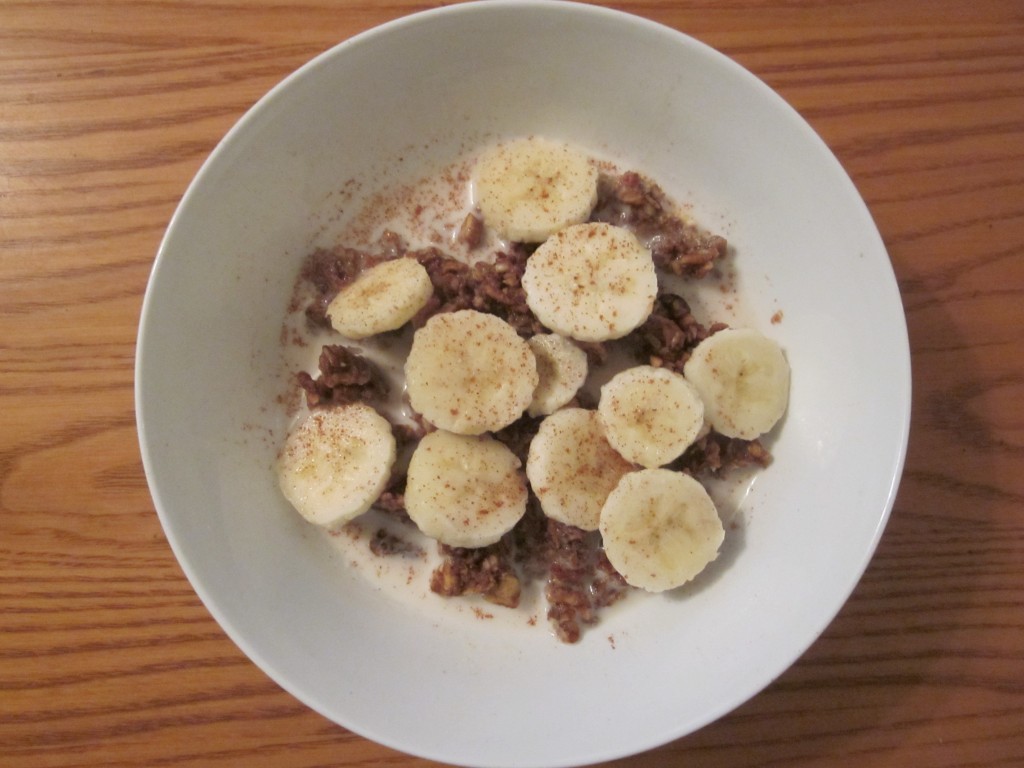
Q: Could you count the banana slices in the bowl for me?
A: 11